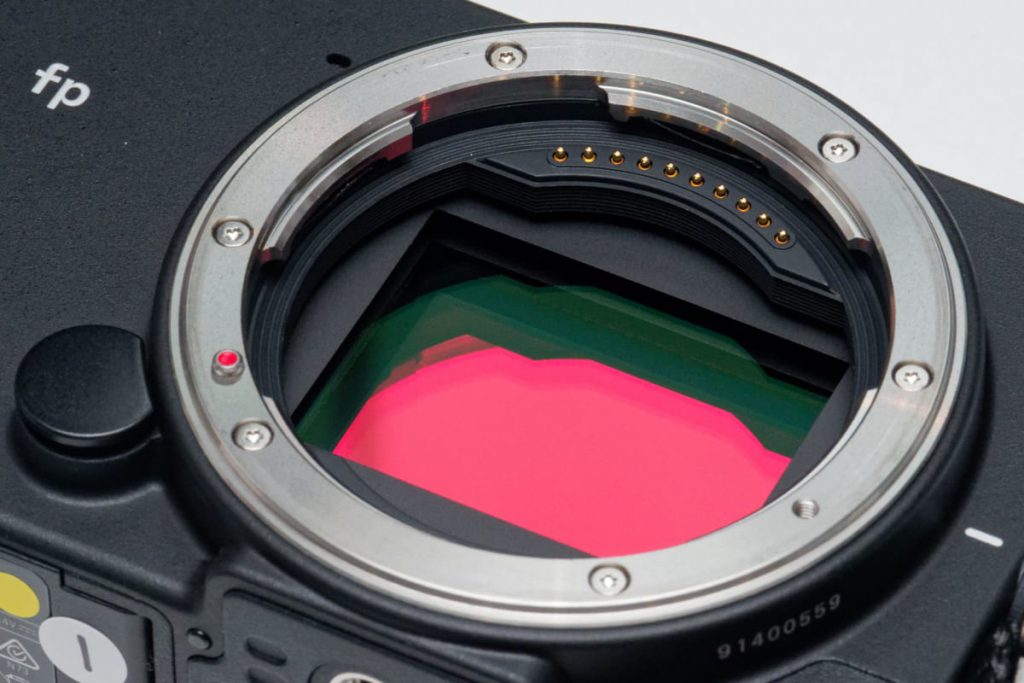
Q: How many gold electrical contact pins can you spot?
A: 10